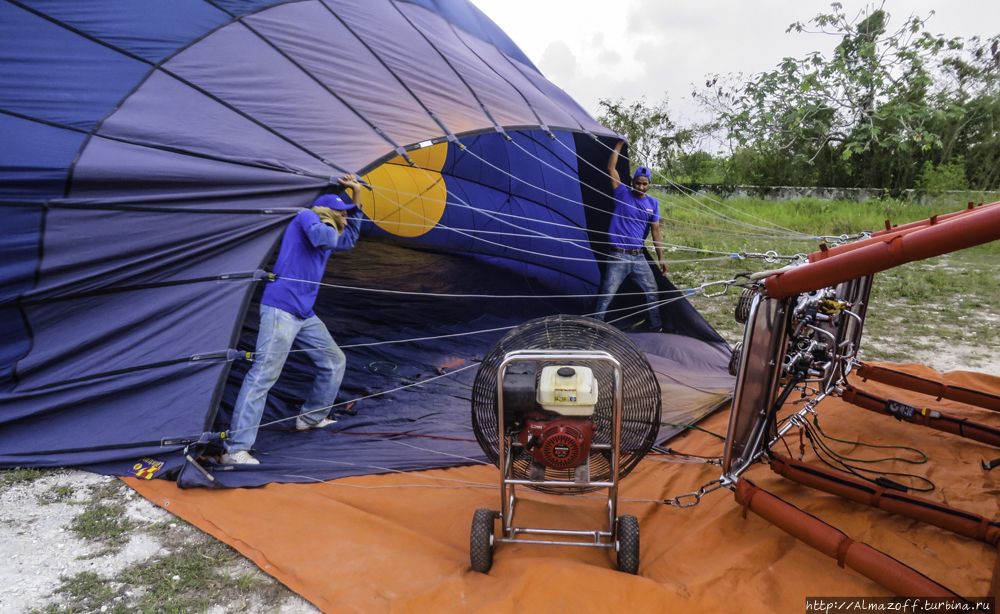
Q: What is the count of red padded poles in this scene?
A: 7